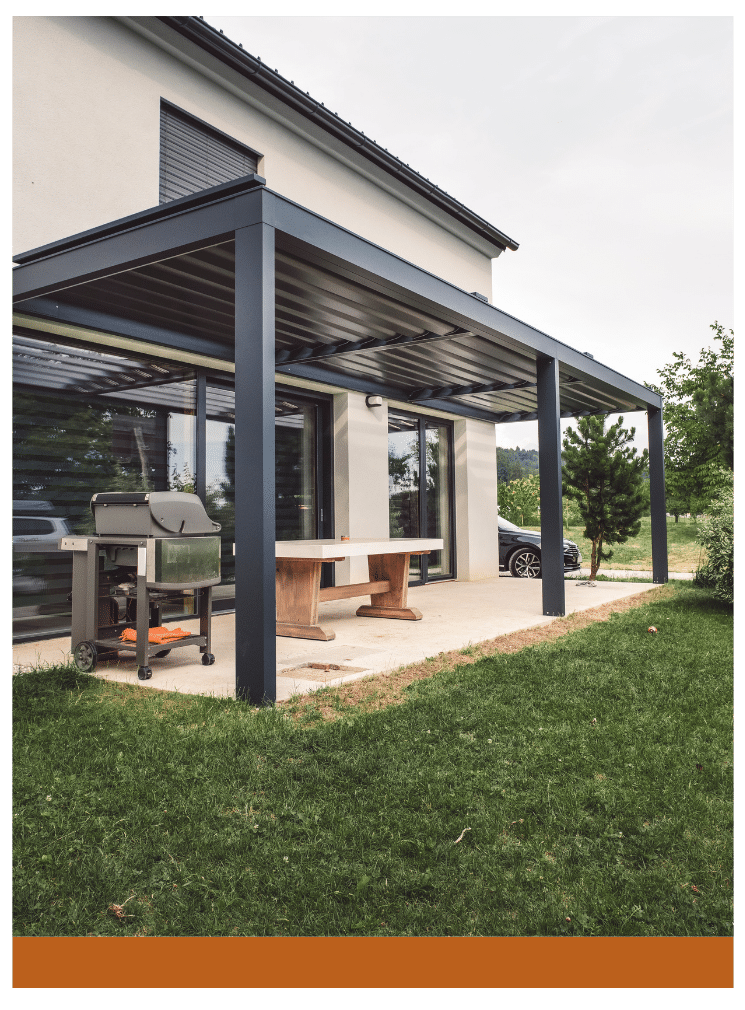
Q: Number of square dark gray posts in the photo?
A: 3